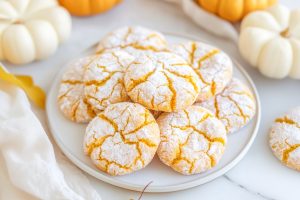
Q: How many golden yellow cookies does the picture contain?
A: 9